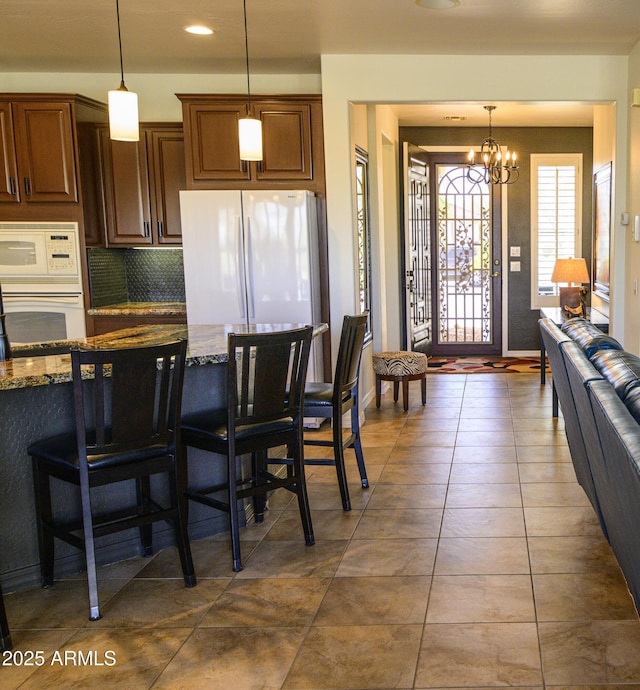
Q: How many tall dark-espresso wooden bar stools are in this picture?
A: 3